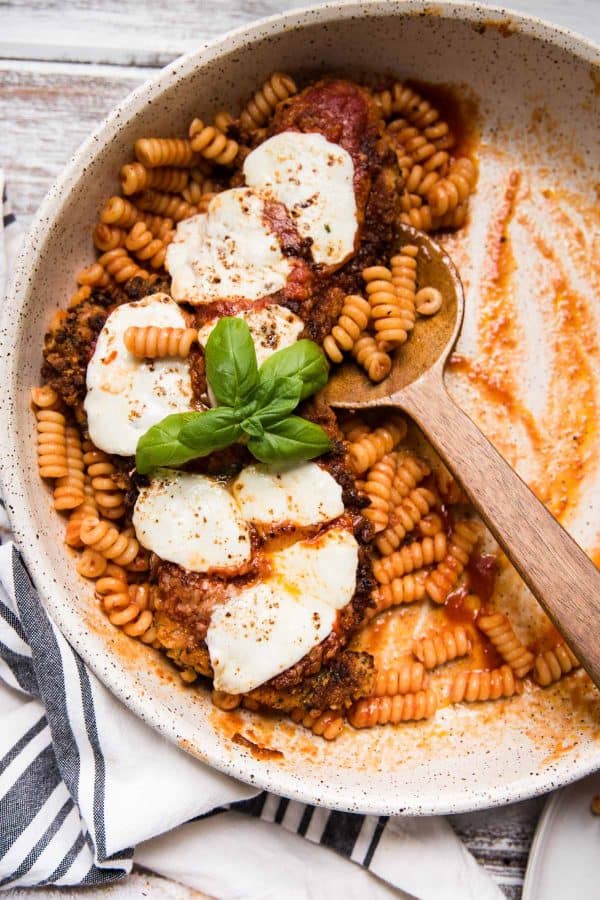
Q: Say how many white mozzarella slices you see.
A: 8